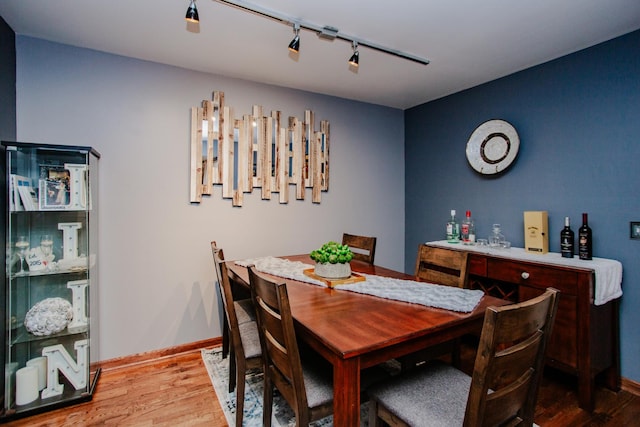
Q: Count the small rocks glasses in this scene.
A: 2